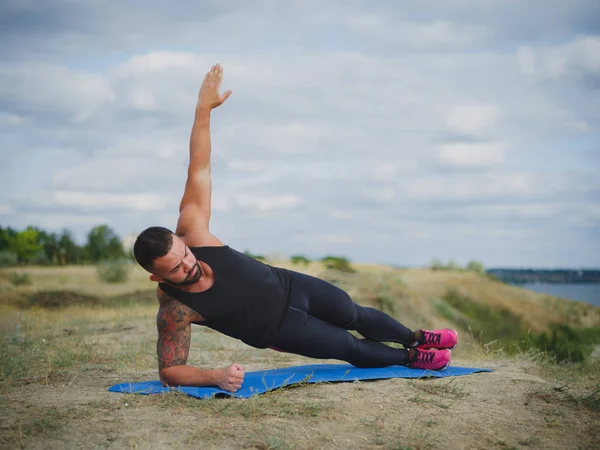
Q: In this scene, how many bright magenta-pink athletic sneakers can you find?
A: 2